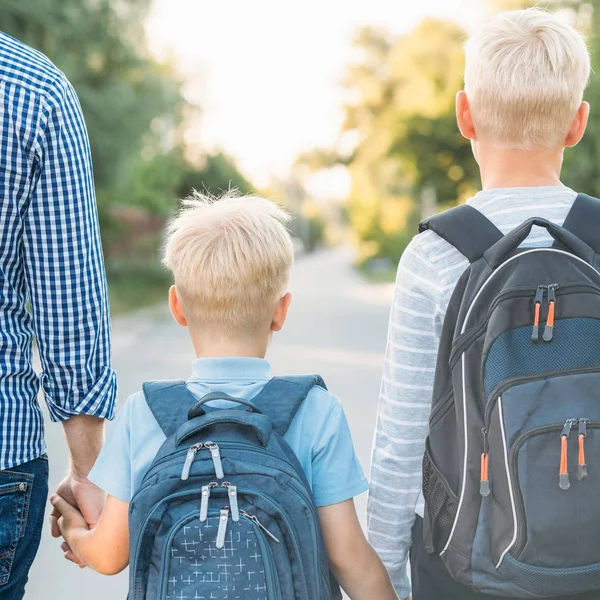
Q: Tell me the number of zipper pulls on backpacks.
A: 11